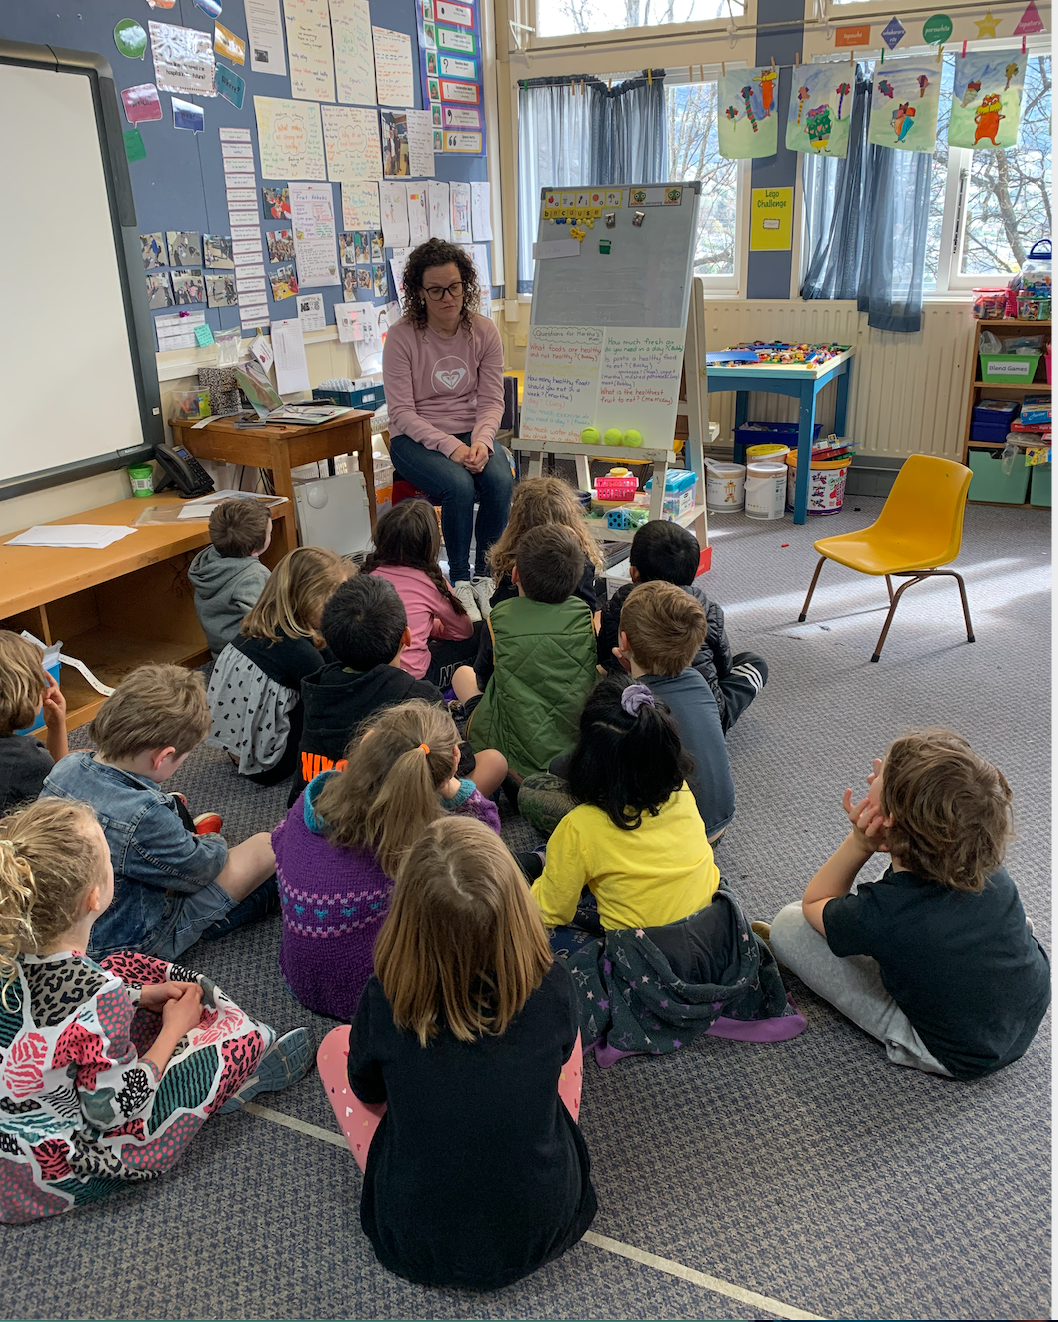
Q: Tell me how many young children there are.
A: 15